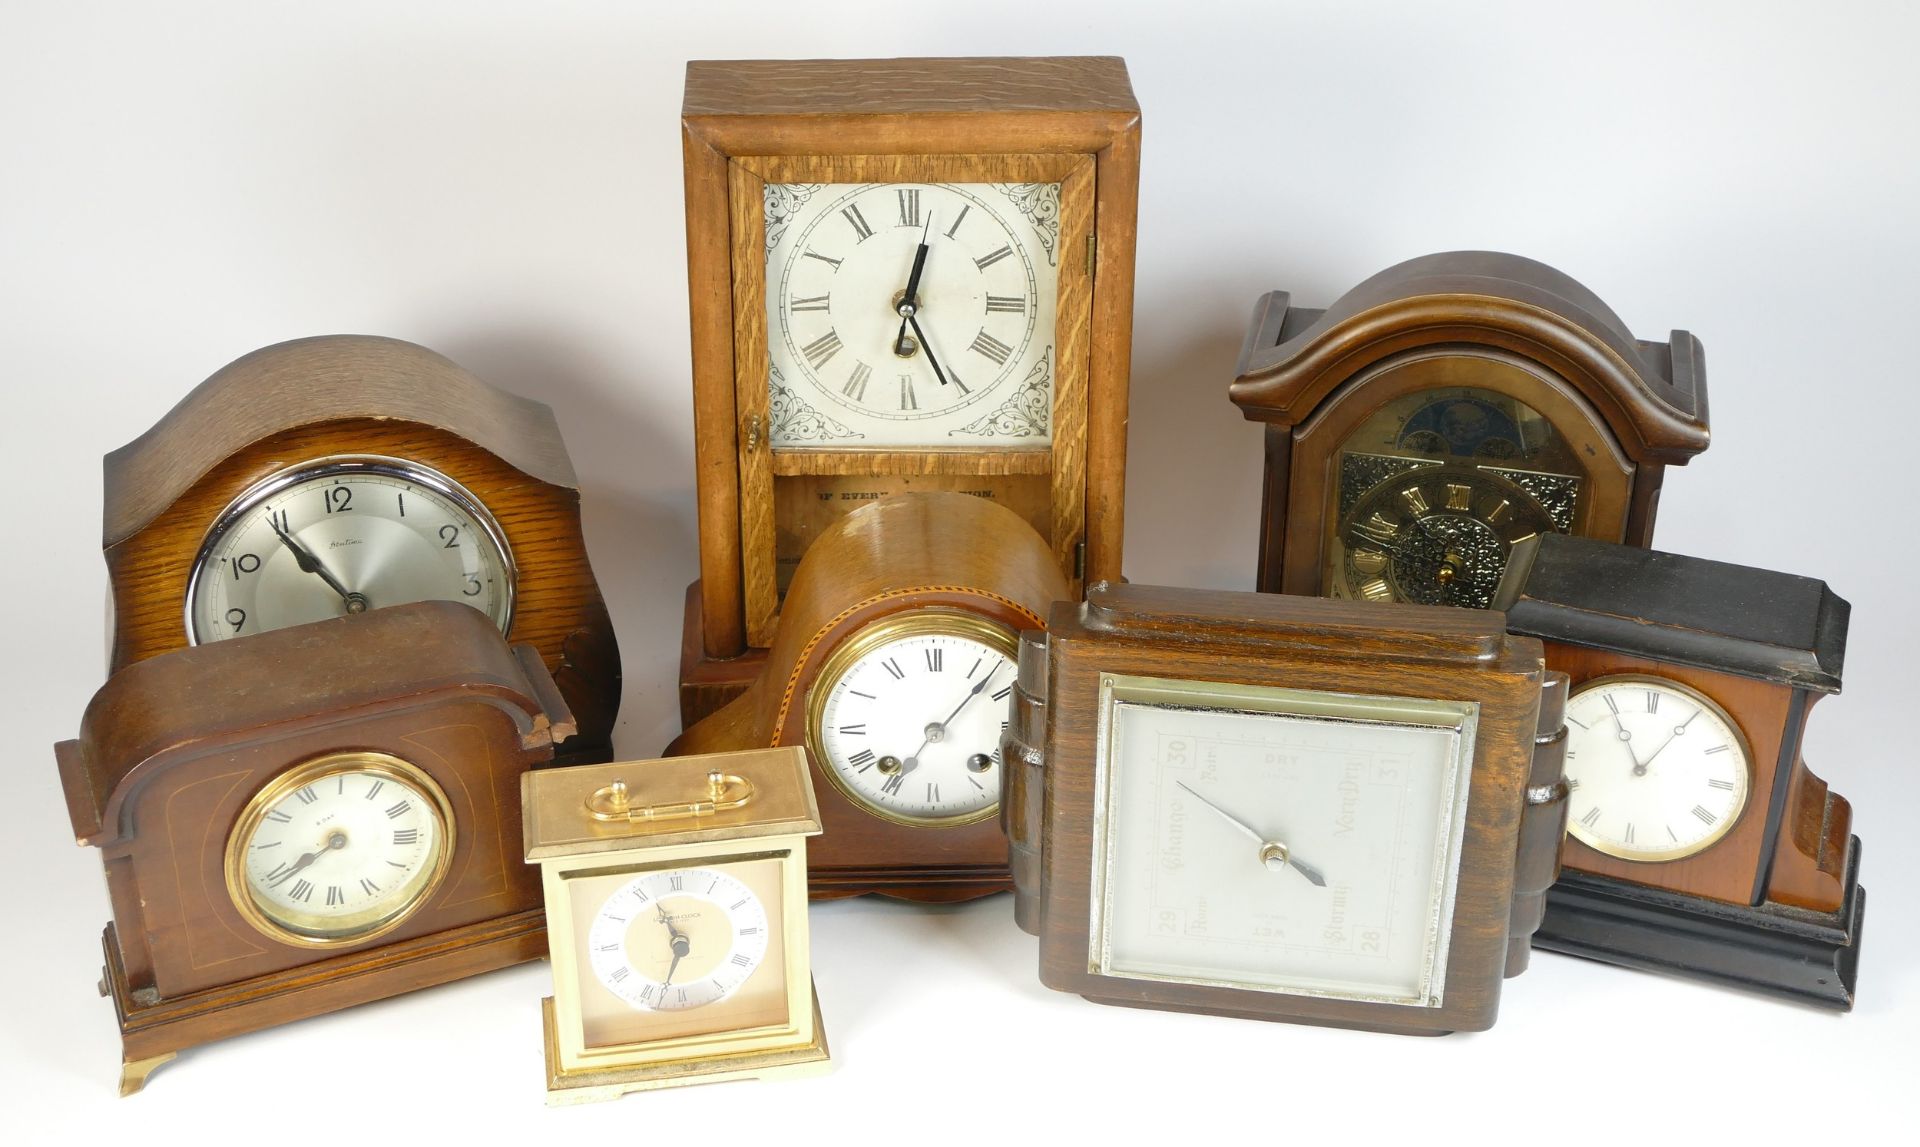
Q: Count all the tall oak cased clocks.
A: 1